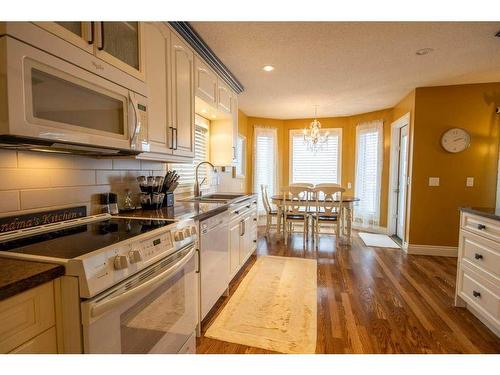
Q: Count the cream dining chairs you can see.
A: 5